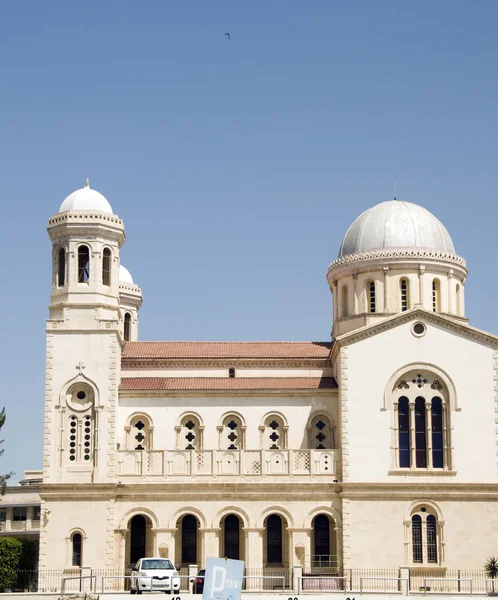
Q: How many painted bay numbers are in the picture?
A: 3